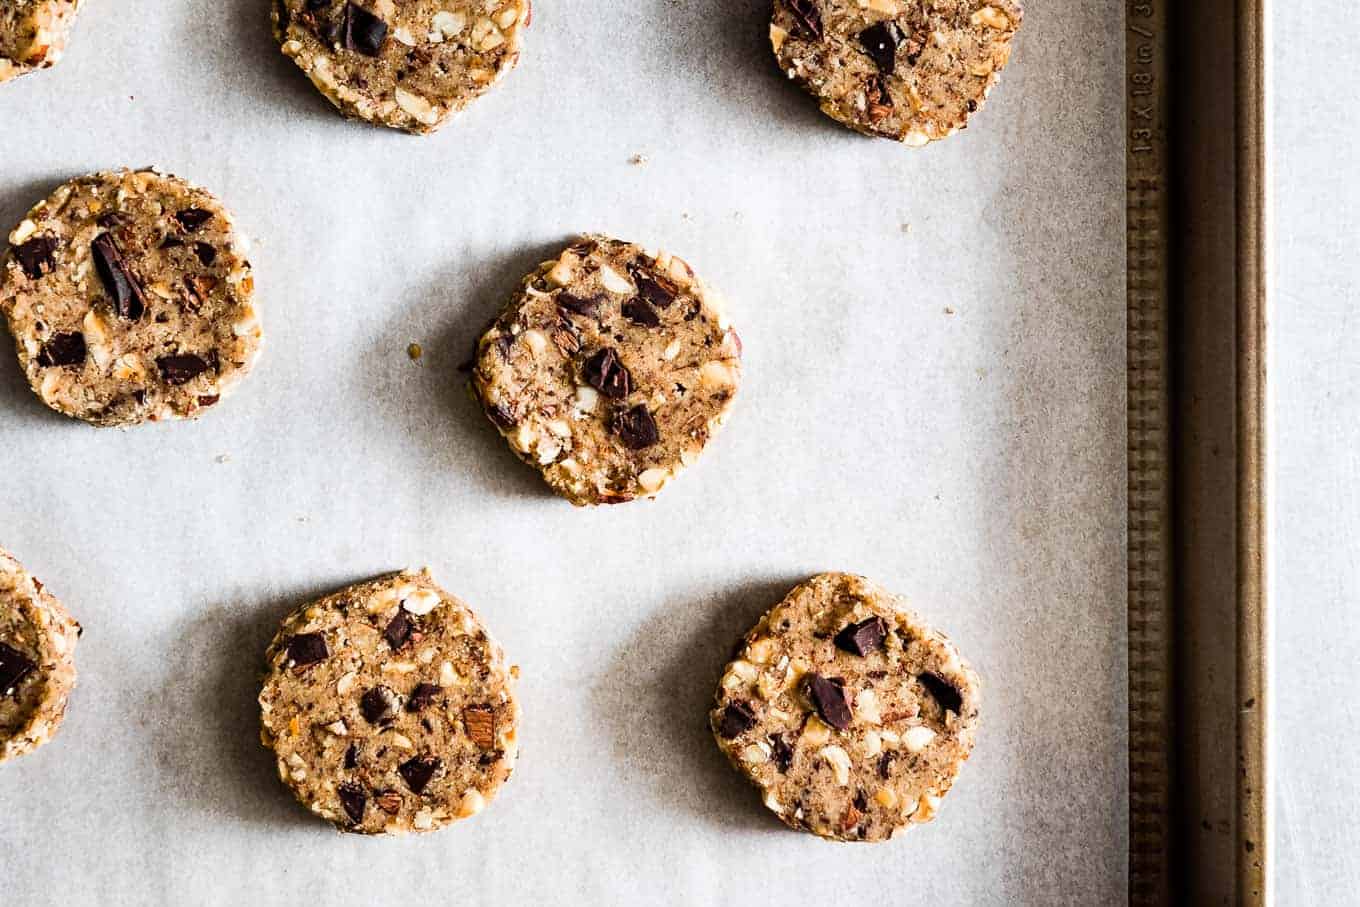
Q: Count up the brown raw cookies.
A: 8